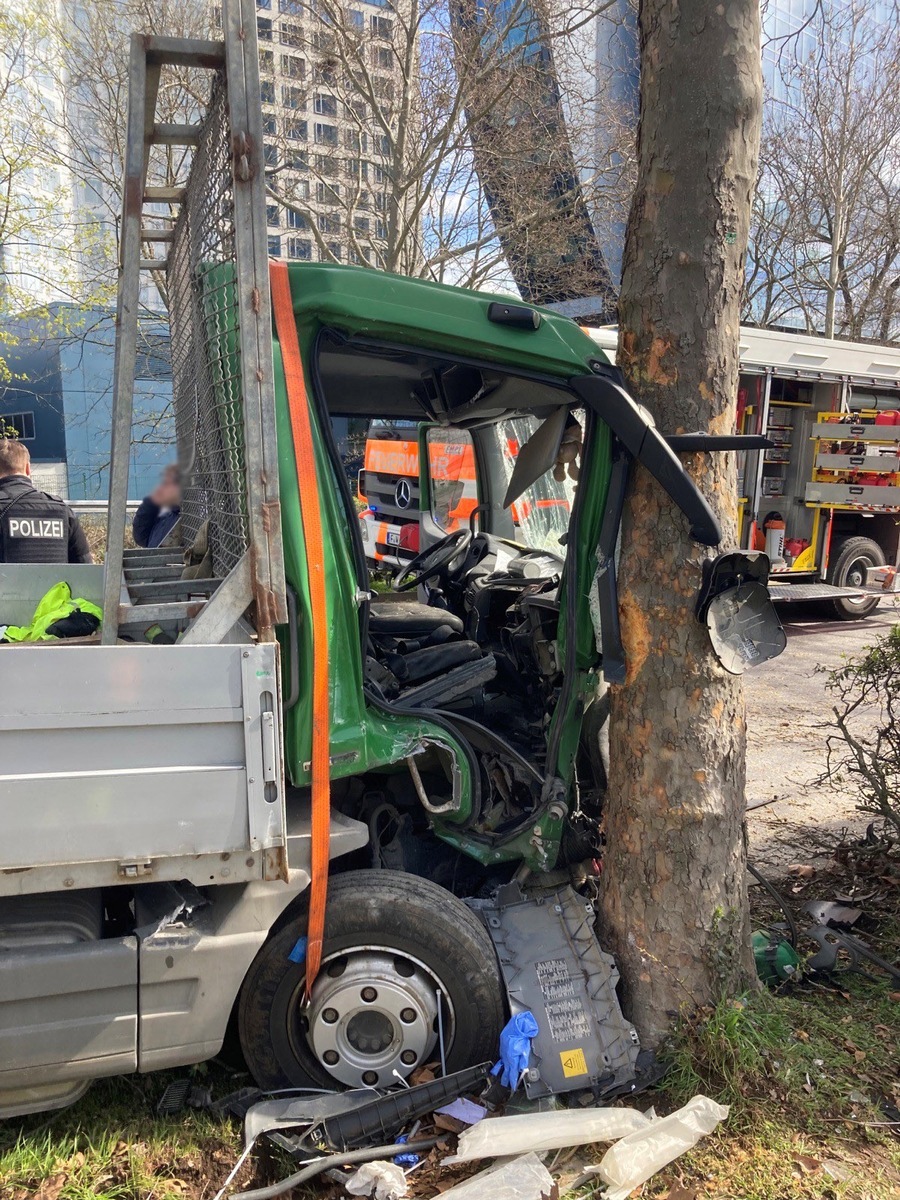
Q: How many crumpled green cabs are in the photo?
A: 1